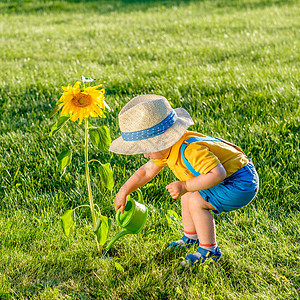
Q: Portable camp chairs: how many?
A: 0